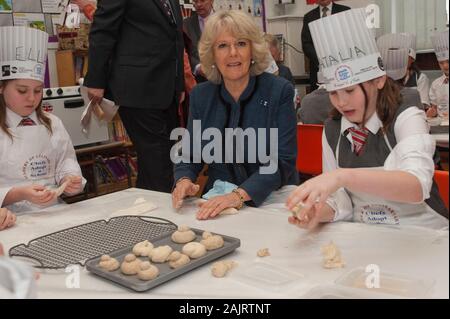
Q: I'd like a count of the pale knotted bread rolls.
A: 9